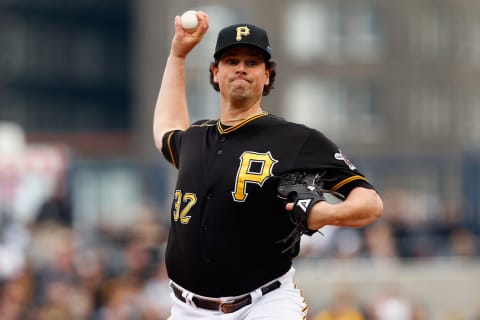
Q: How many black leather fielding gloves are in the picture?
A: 1